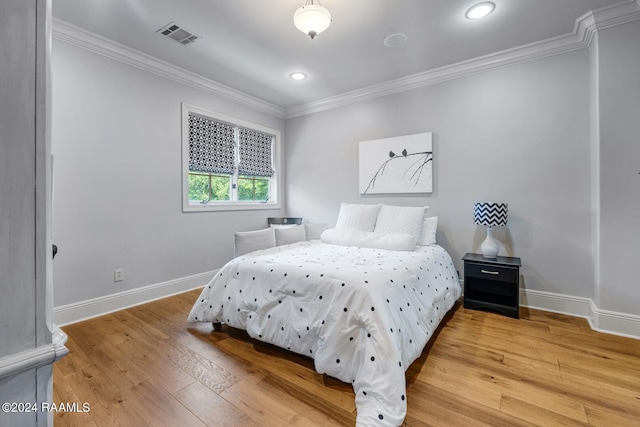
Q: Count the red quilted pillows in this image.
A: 0